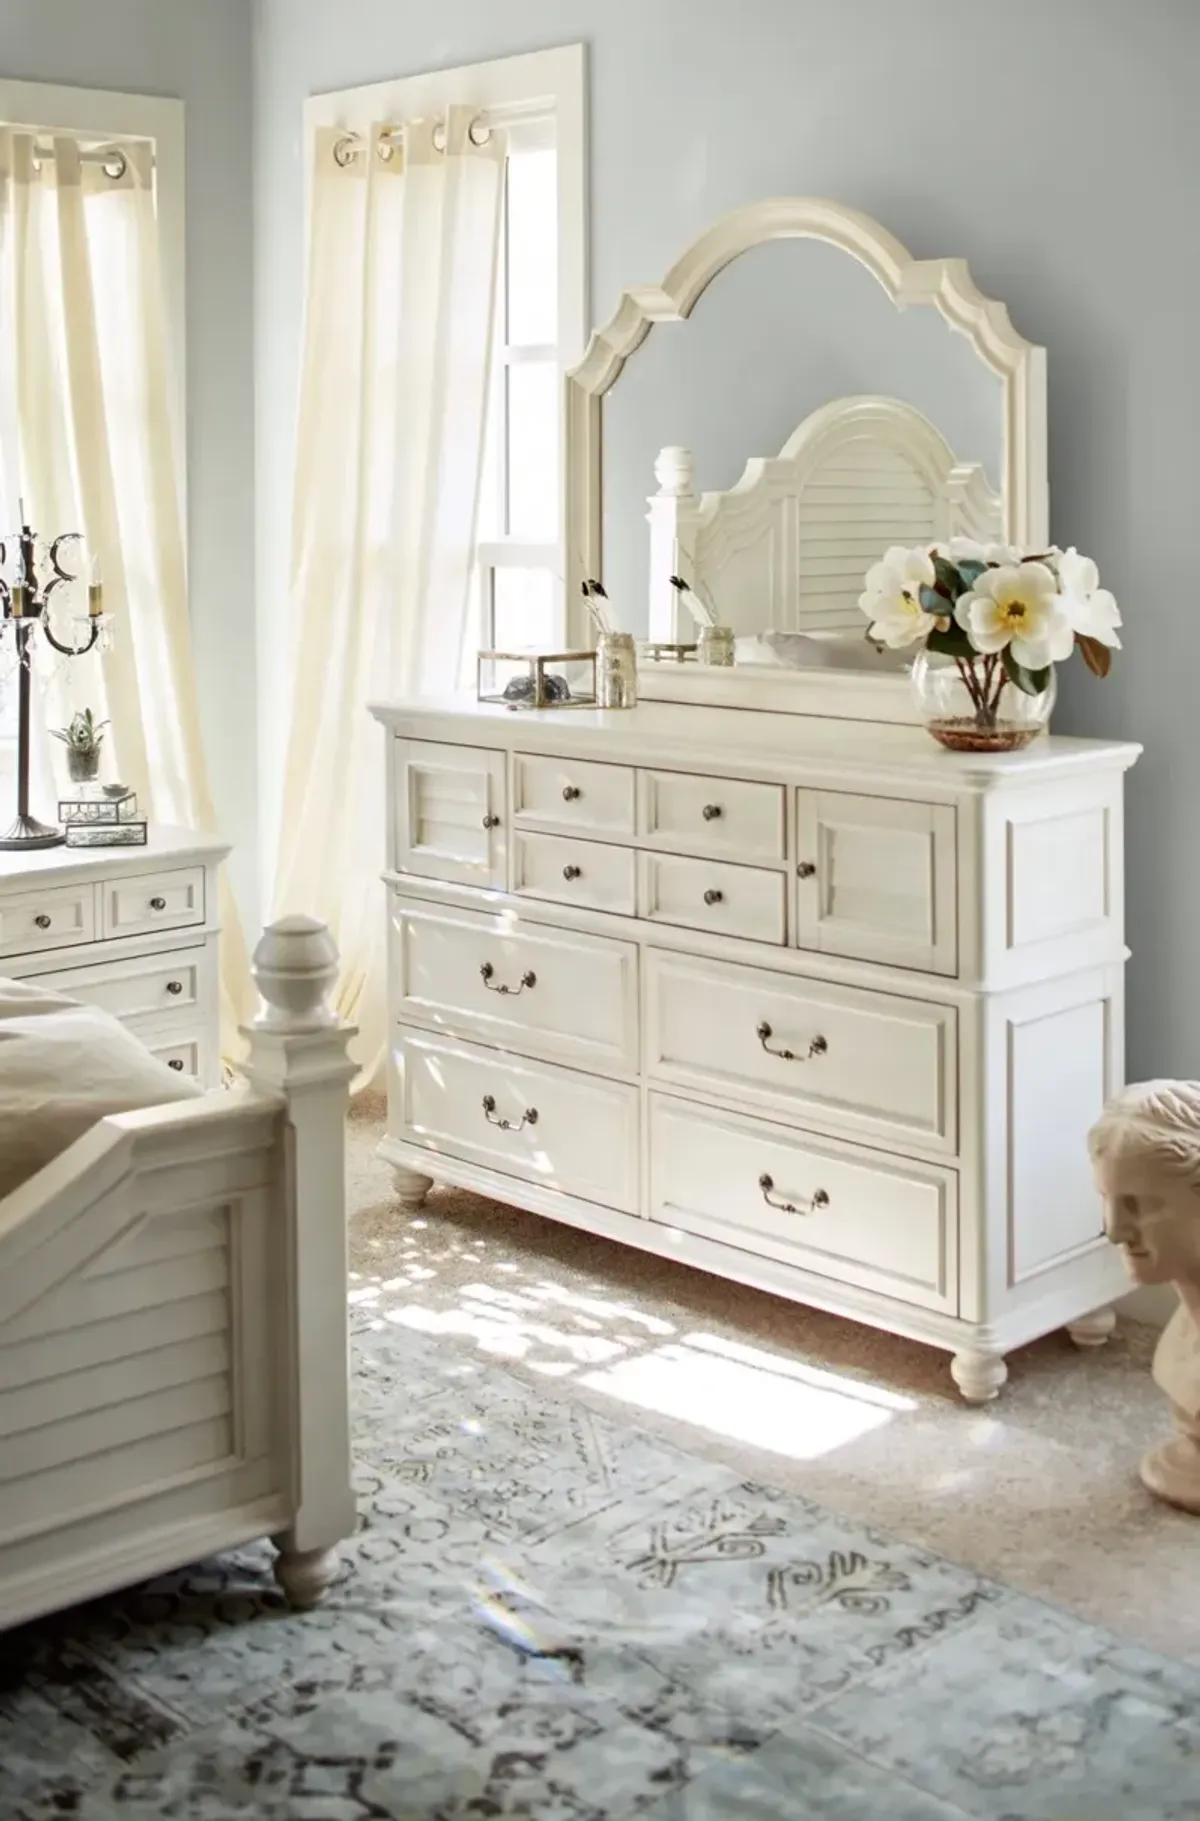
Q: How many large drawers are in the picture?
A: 4